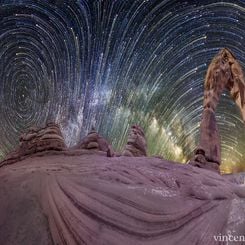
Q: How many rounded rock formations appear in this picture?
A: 3